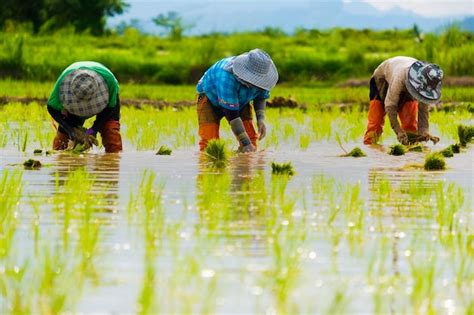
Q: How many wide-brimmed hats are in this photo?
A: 3